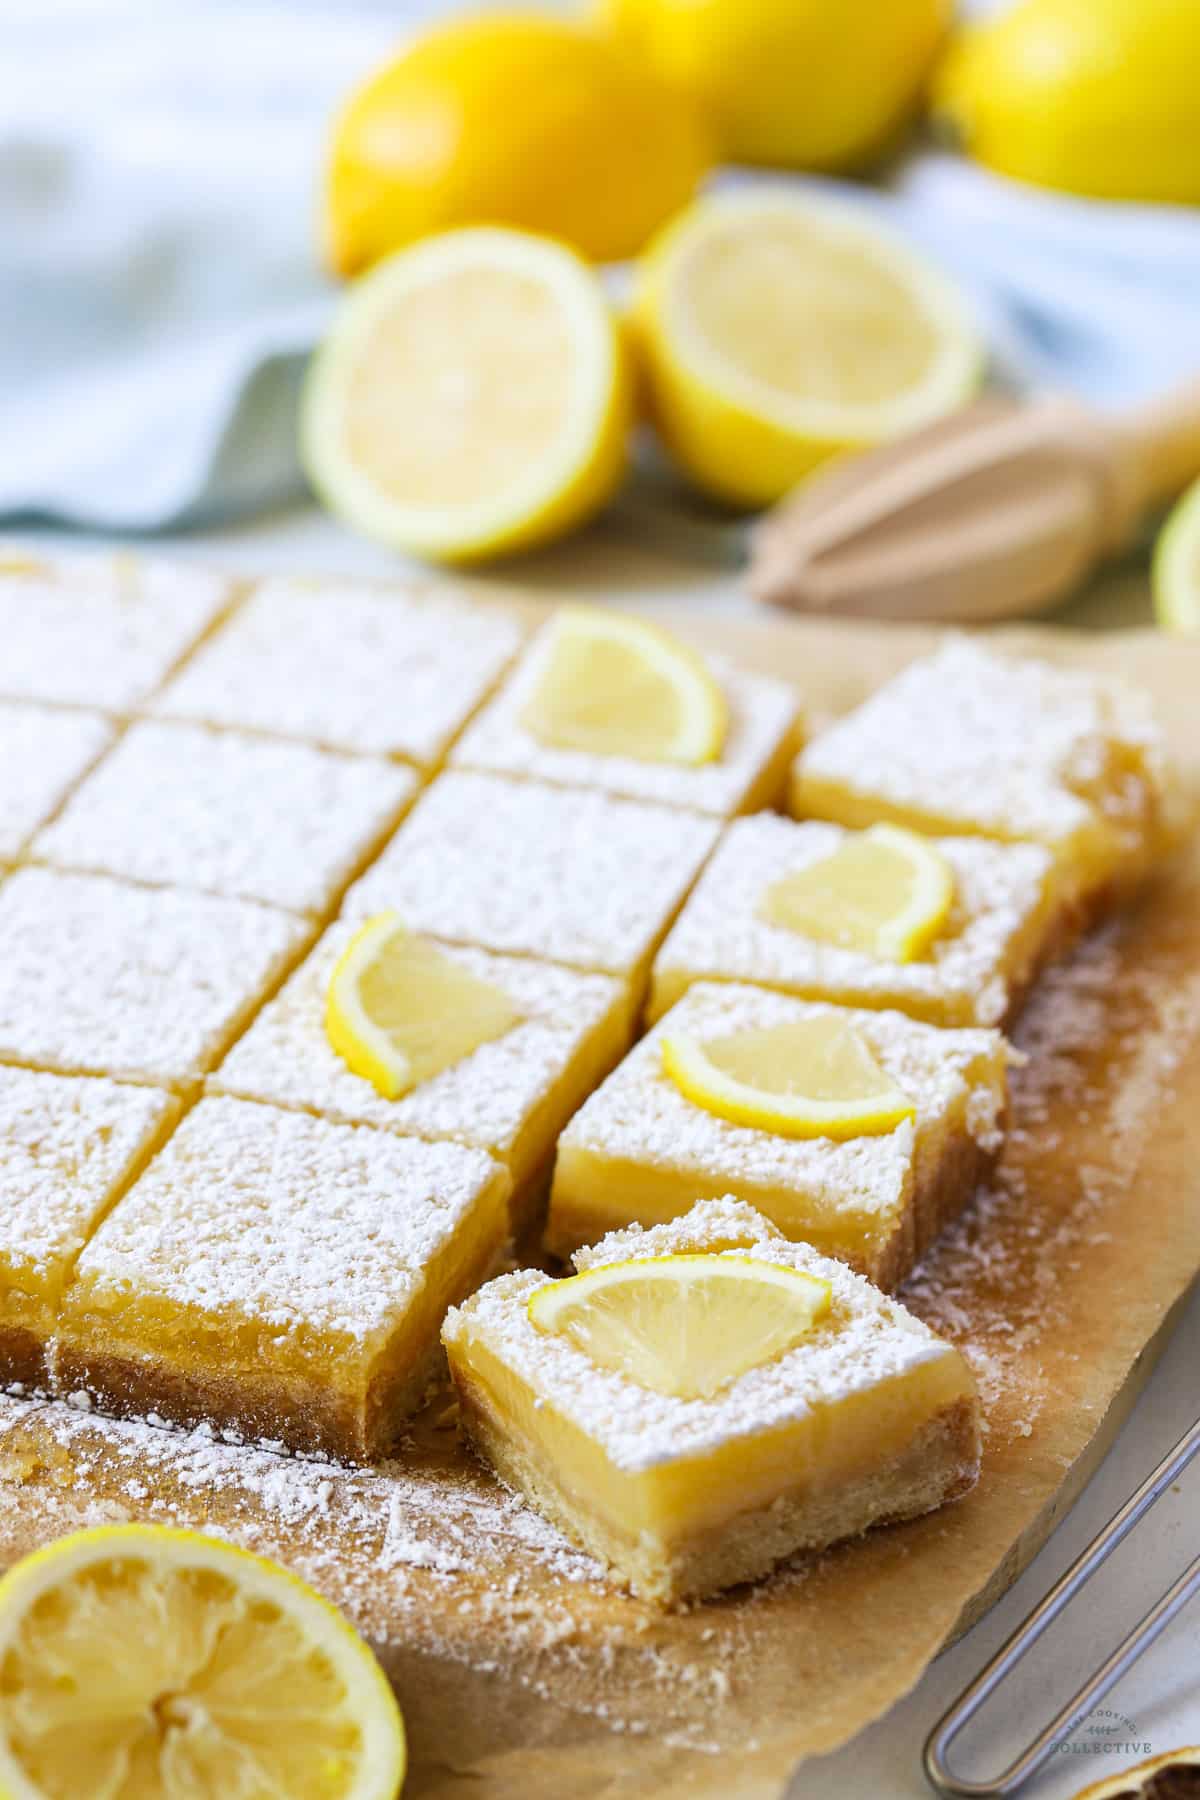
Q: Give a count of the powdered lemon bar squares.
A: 14